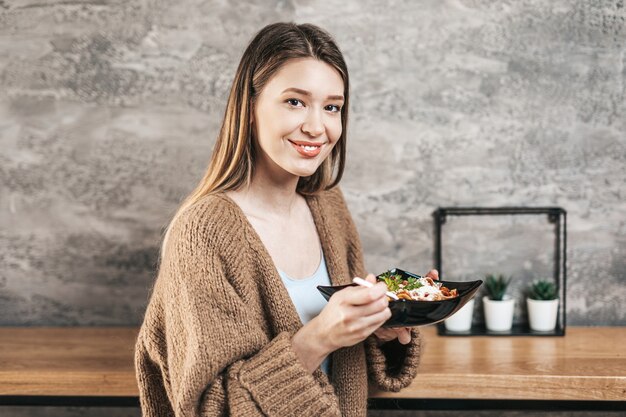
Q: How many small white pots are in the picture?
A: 3